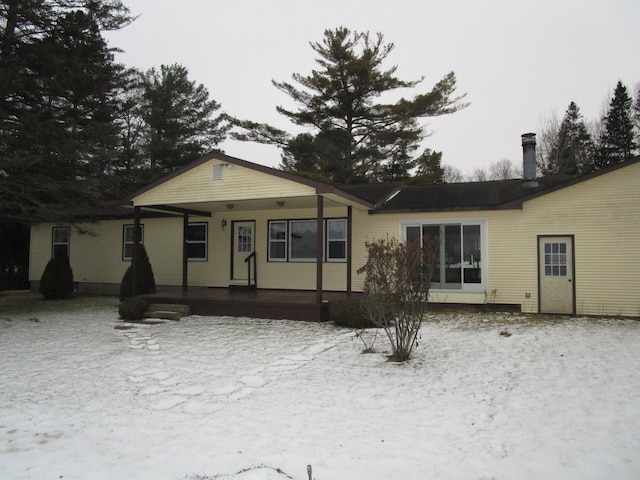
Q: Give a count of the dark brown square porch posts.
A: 4